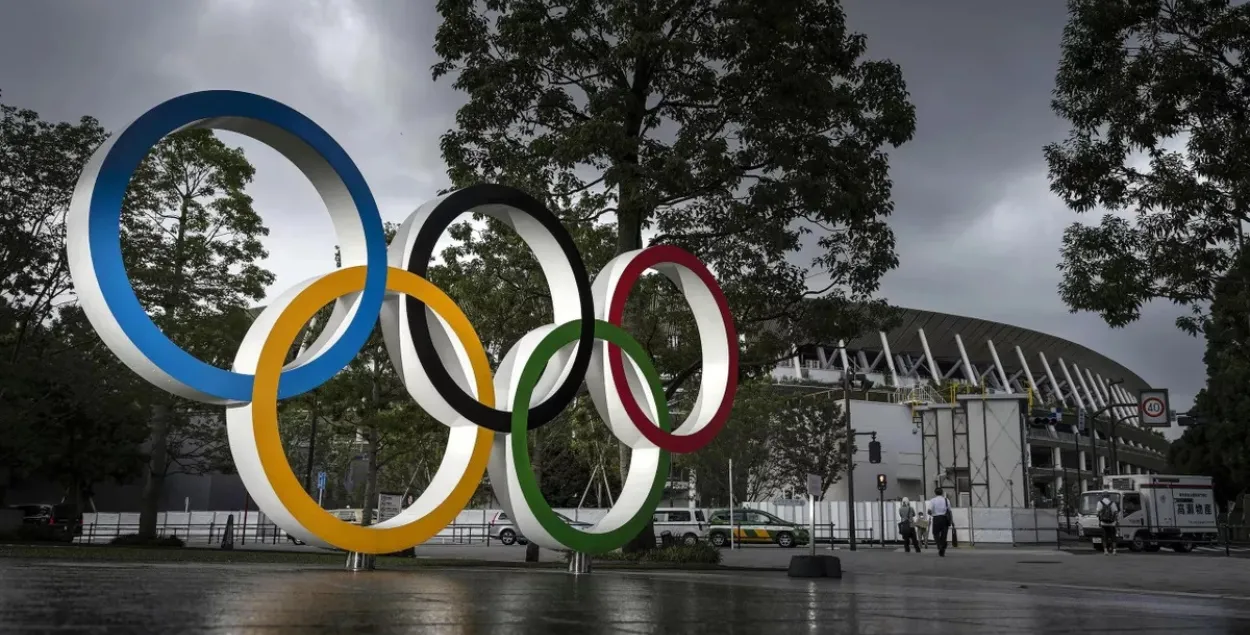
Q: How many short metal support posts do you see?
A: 2